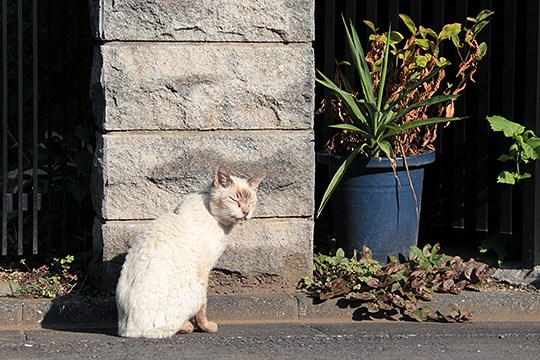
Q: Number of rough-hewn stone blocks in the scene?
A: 4